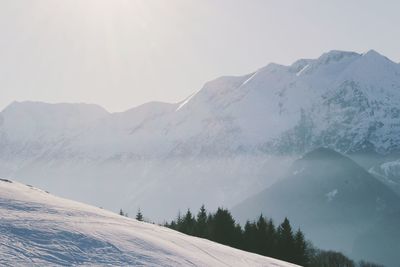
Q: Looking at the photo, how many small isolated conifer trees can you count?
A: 2